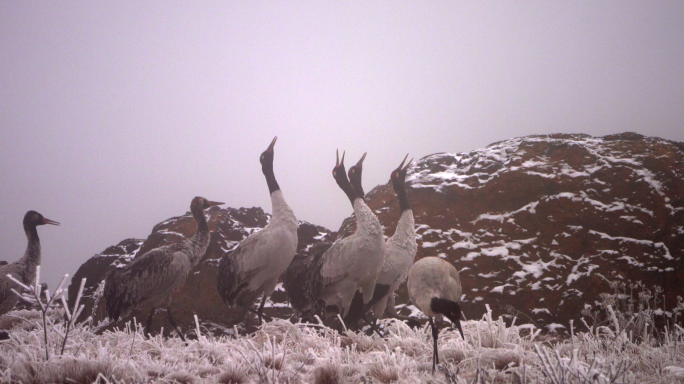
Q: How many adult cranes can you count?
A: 5